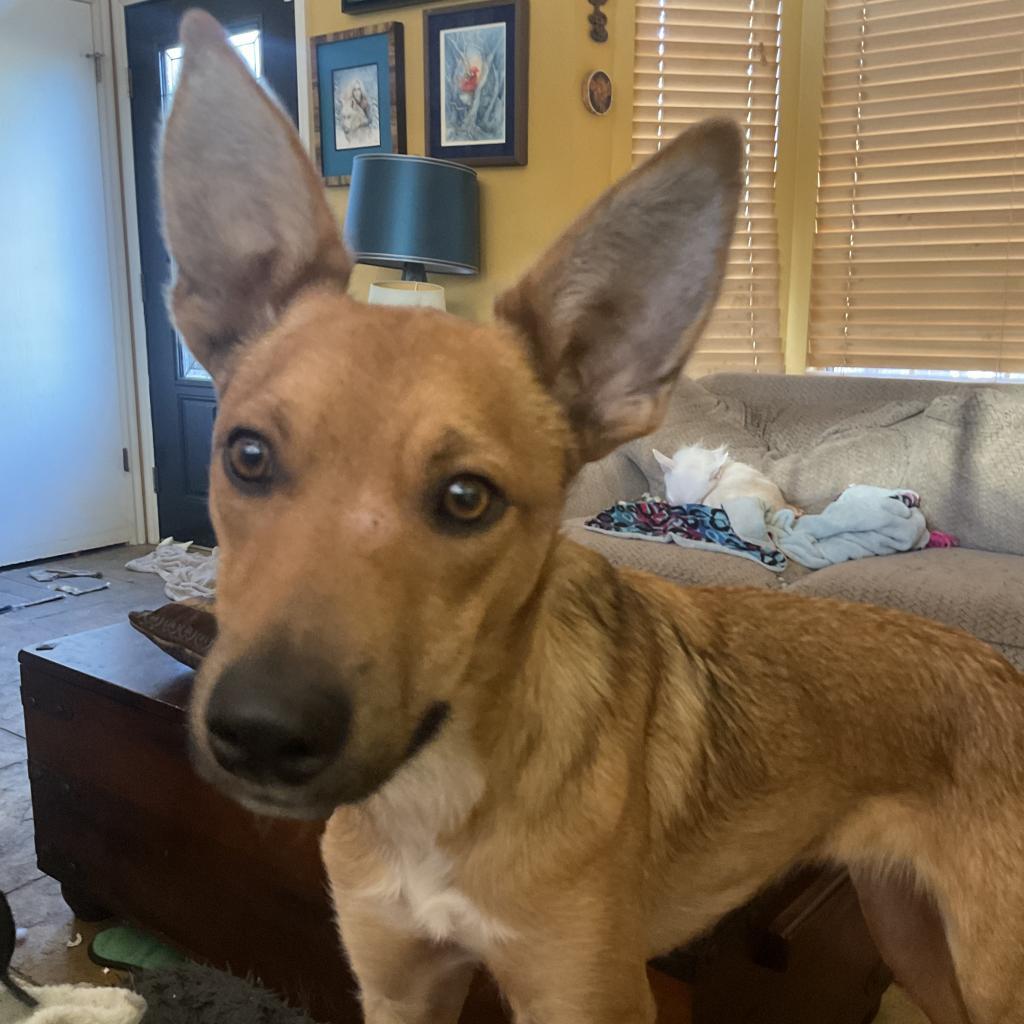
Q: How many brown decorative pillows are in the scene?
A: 1